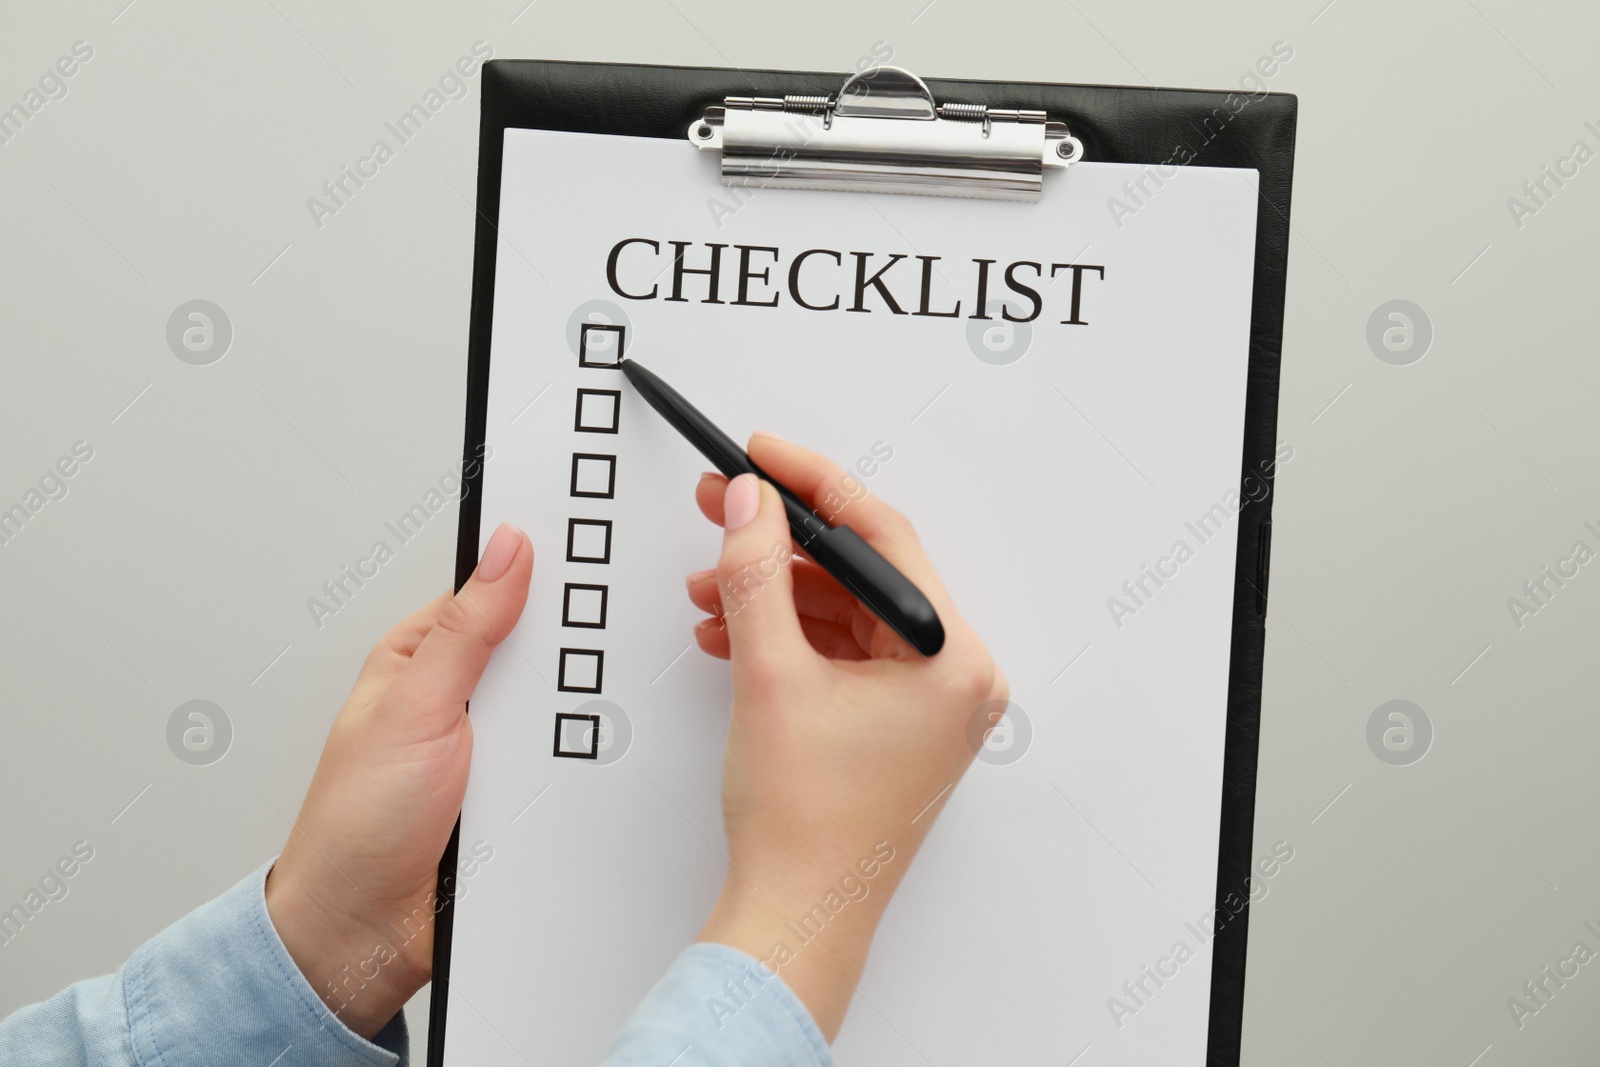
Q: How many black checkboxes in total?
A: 7